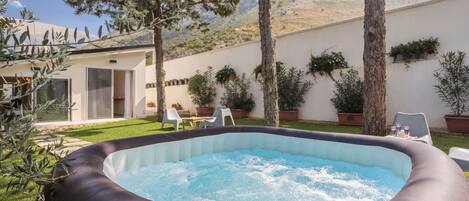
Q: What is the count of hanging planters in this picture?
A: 4